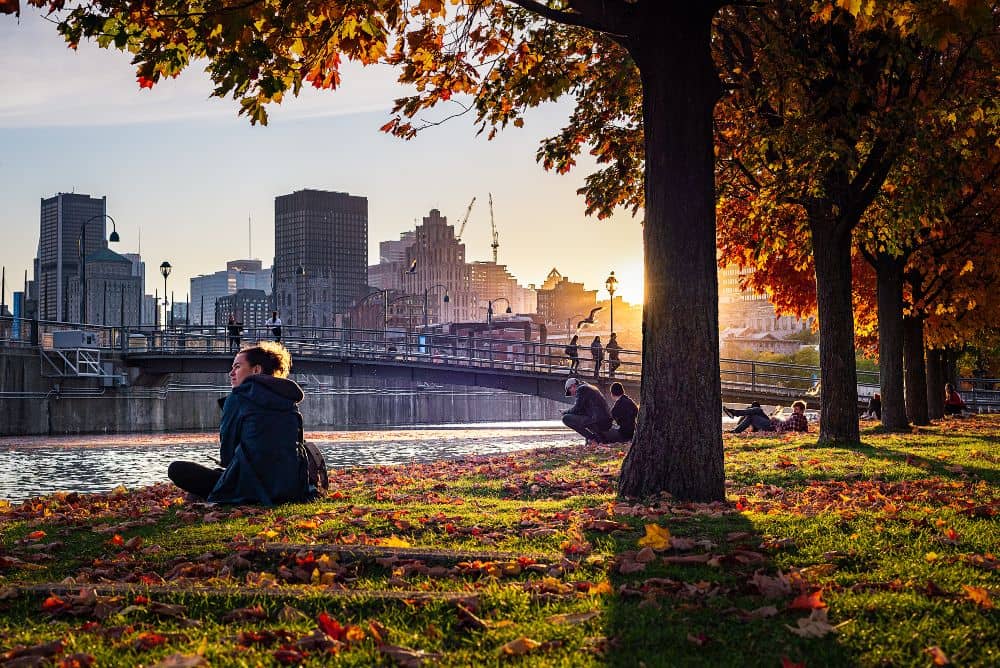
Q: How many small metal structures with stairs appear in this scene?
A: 1